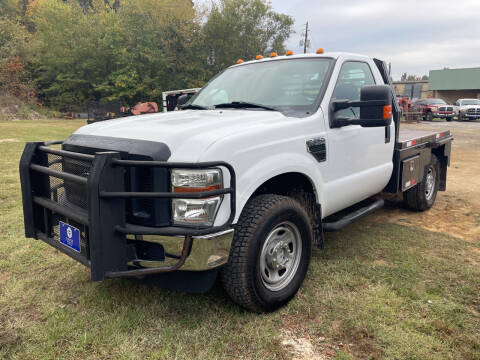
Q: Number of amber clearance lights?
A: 5